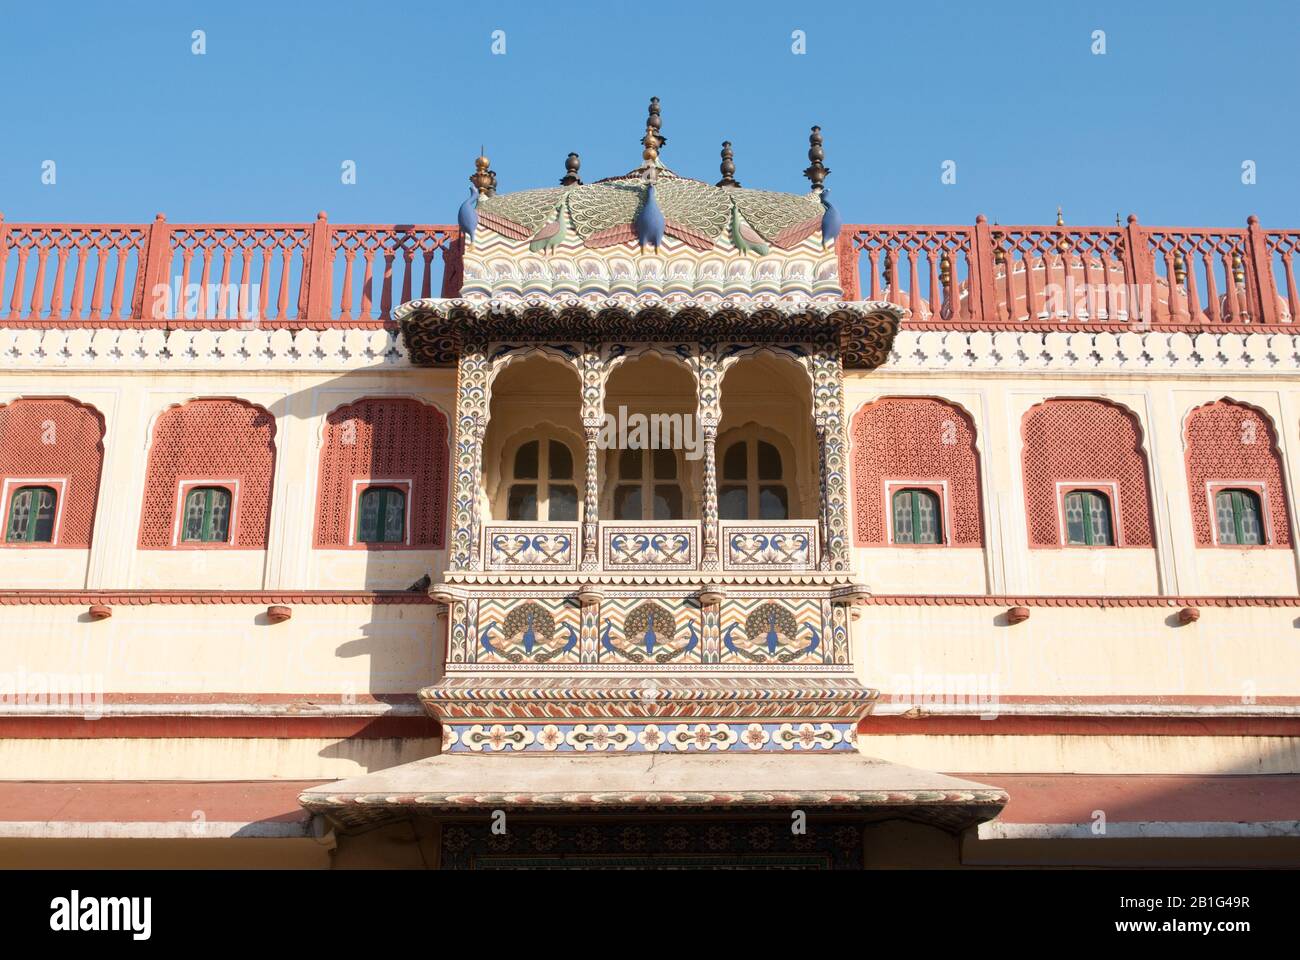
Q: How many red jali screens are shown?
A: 6